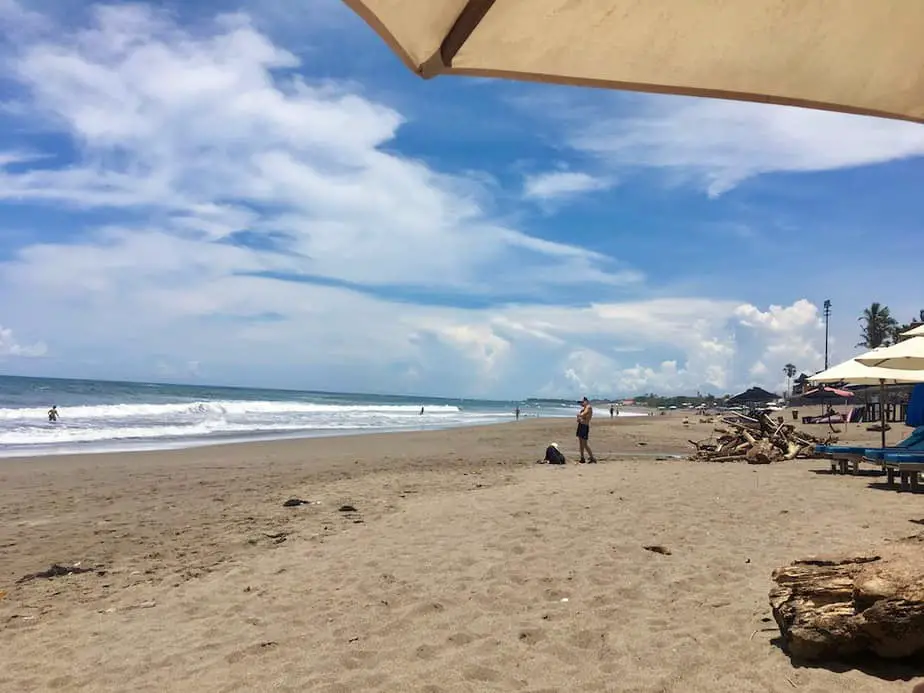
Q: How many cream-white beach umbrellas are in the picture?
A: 4